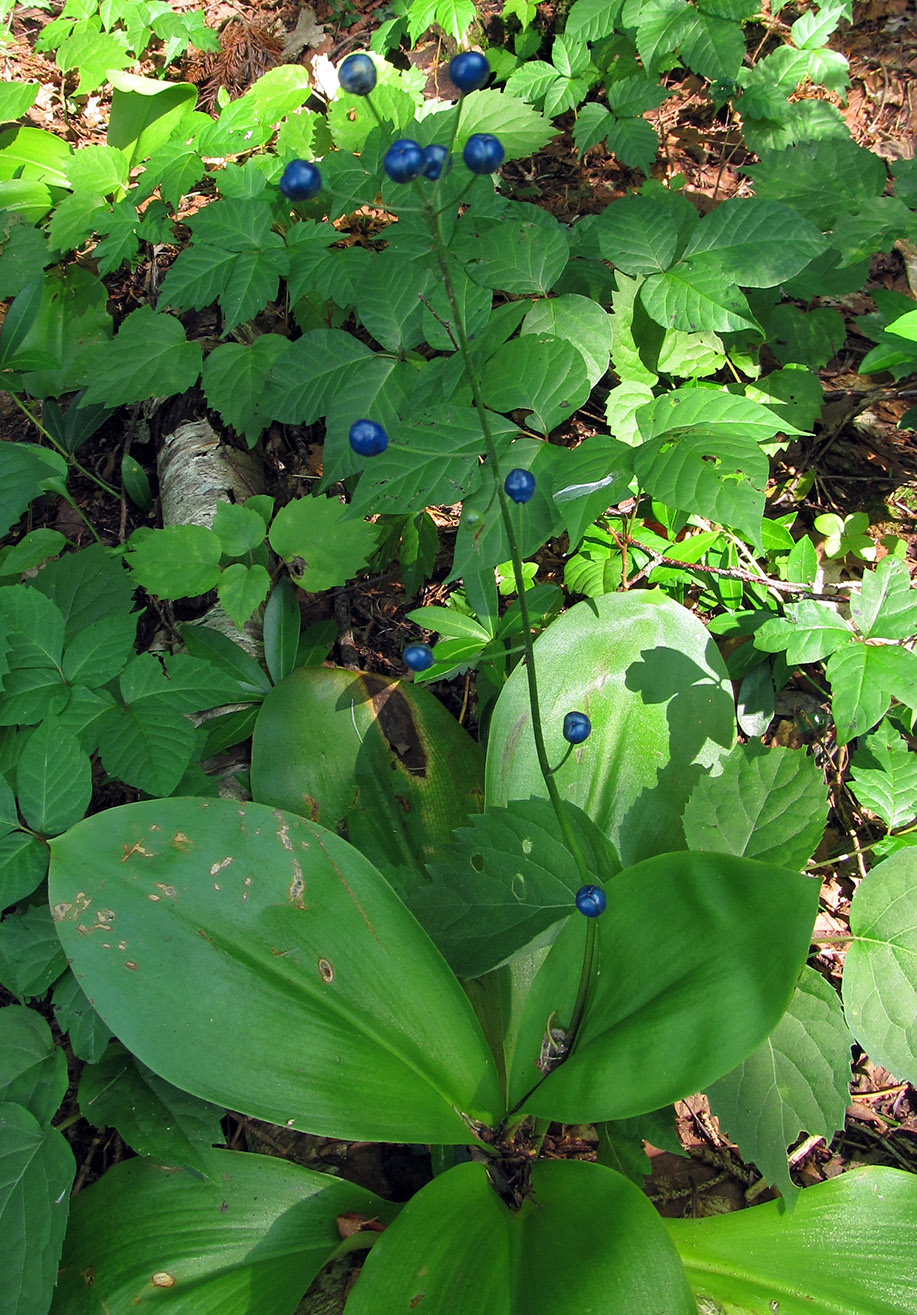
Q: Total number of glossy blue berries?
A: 11